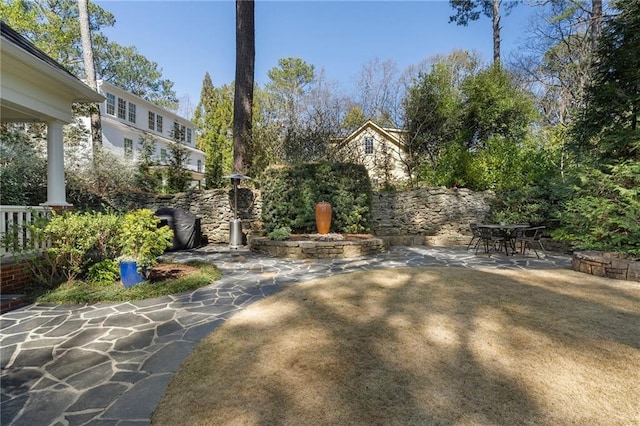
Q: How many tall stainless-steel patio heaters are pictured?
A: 1